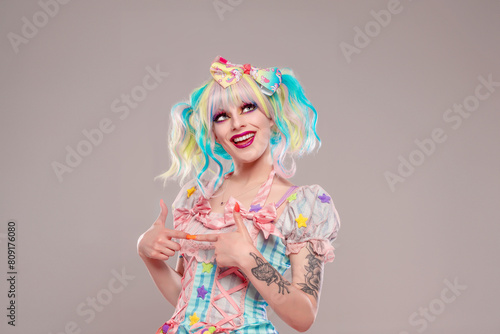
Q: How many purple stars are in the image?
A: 3